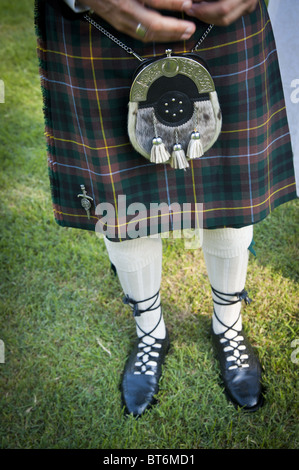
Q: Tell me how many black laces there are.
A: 2